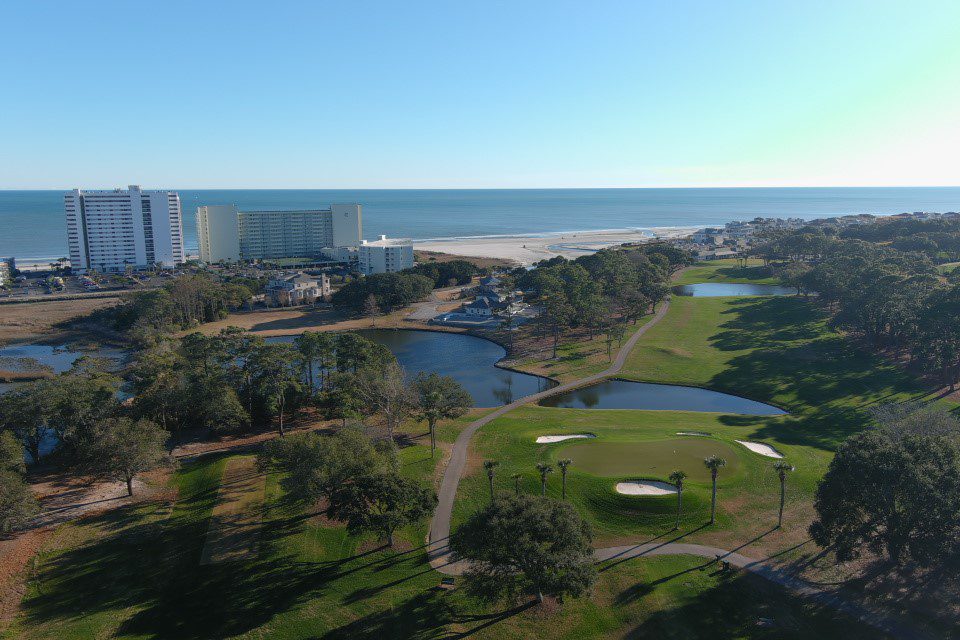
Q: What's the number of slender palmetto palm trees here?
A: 7